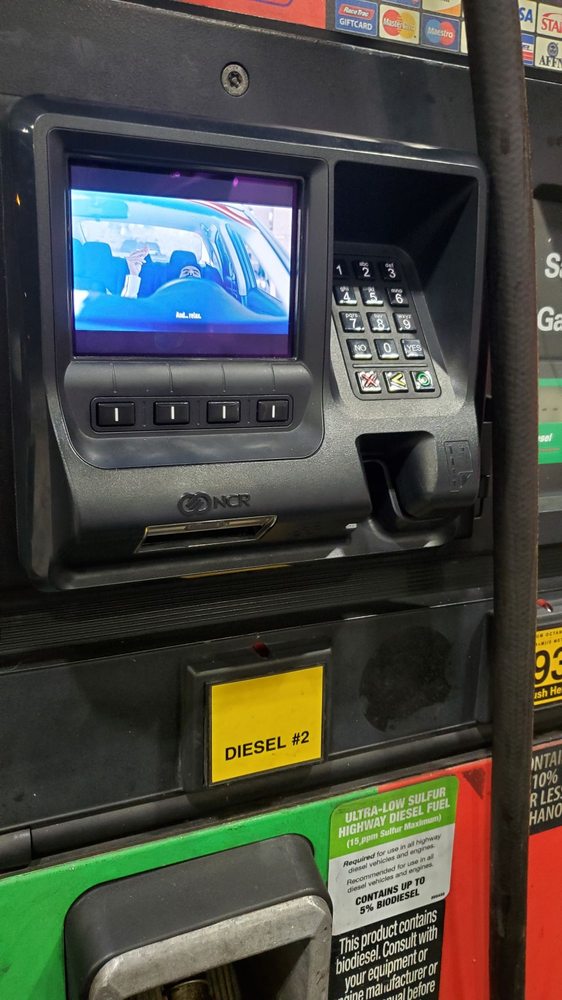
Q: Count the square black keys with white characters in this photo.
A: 12